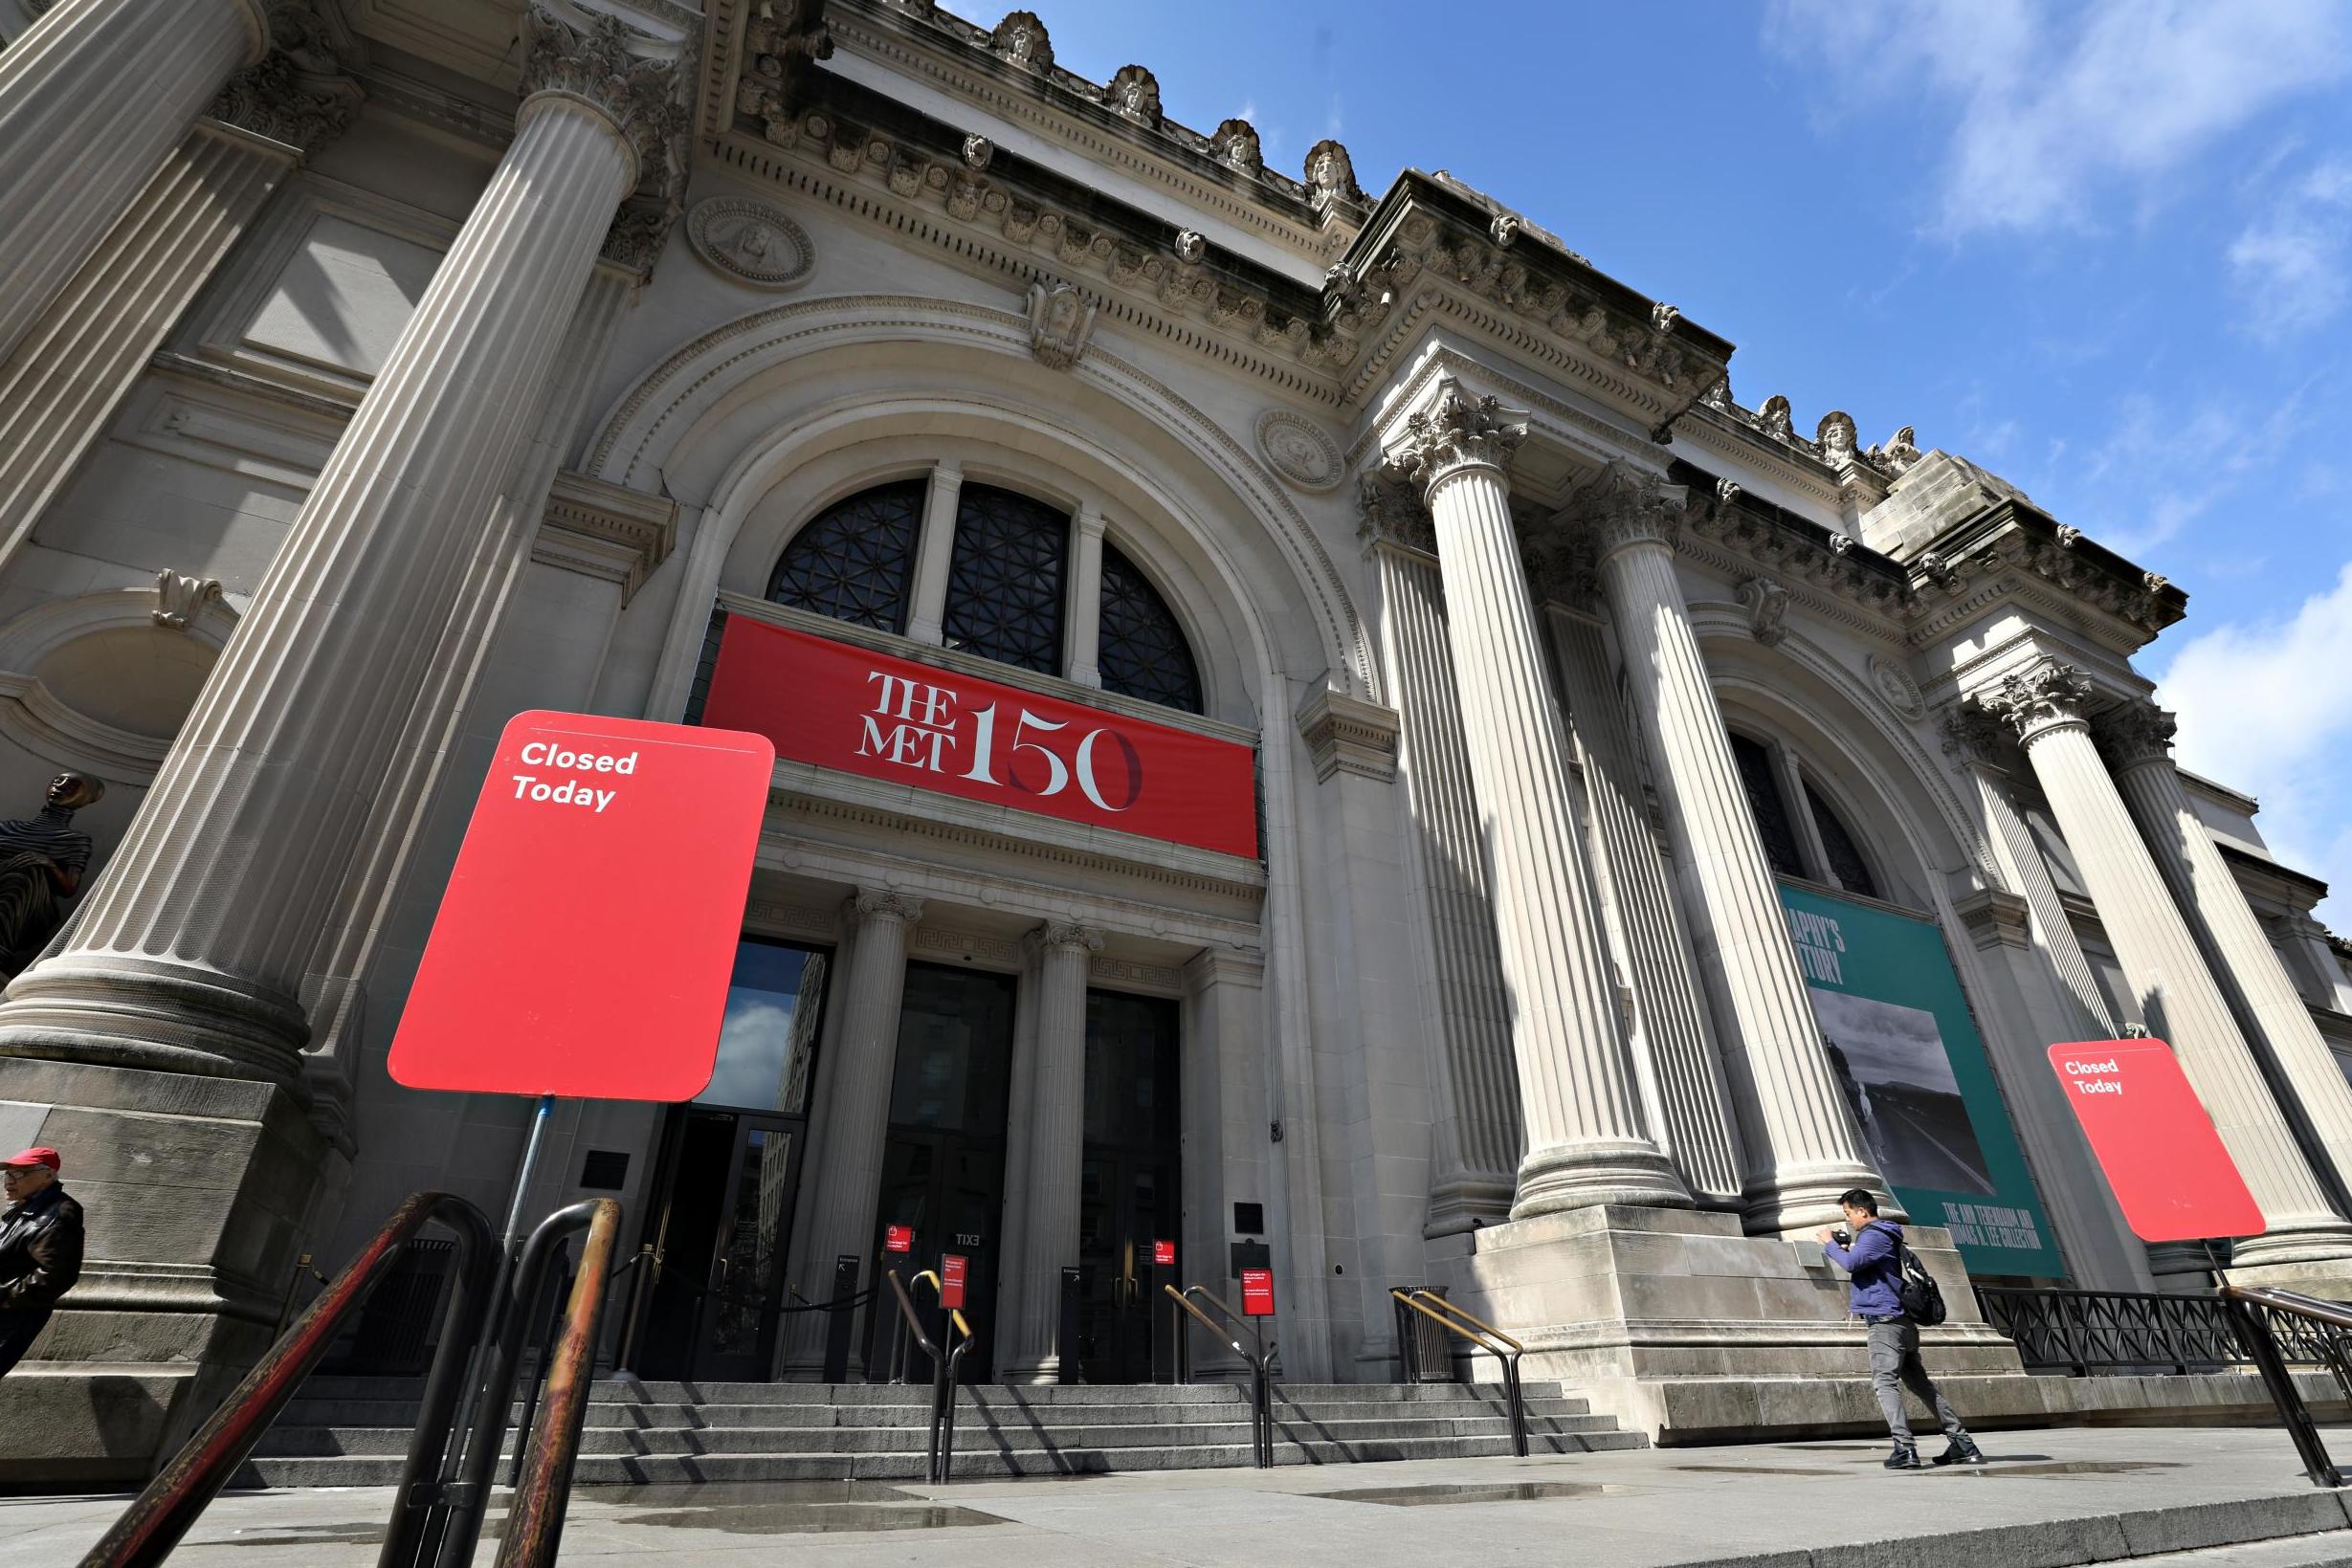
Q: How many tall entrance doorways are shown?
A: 3